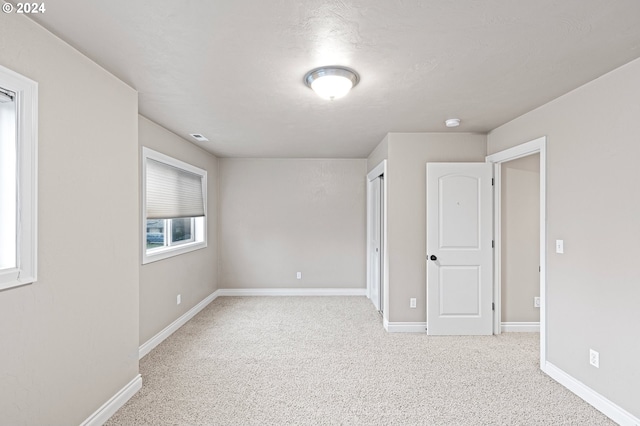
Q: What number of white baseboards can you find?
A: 6